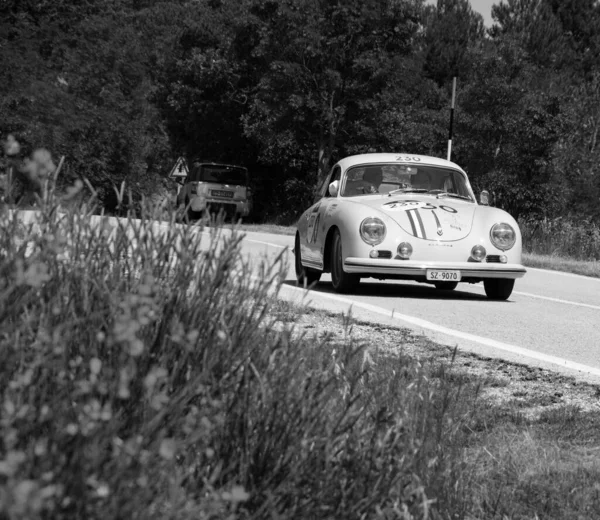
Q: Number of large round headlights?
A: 2